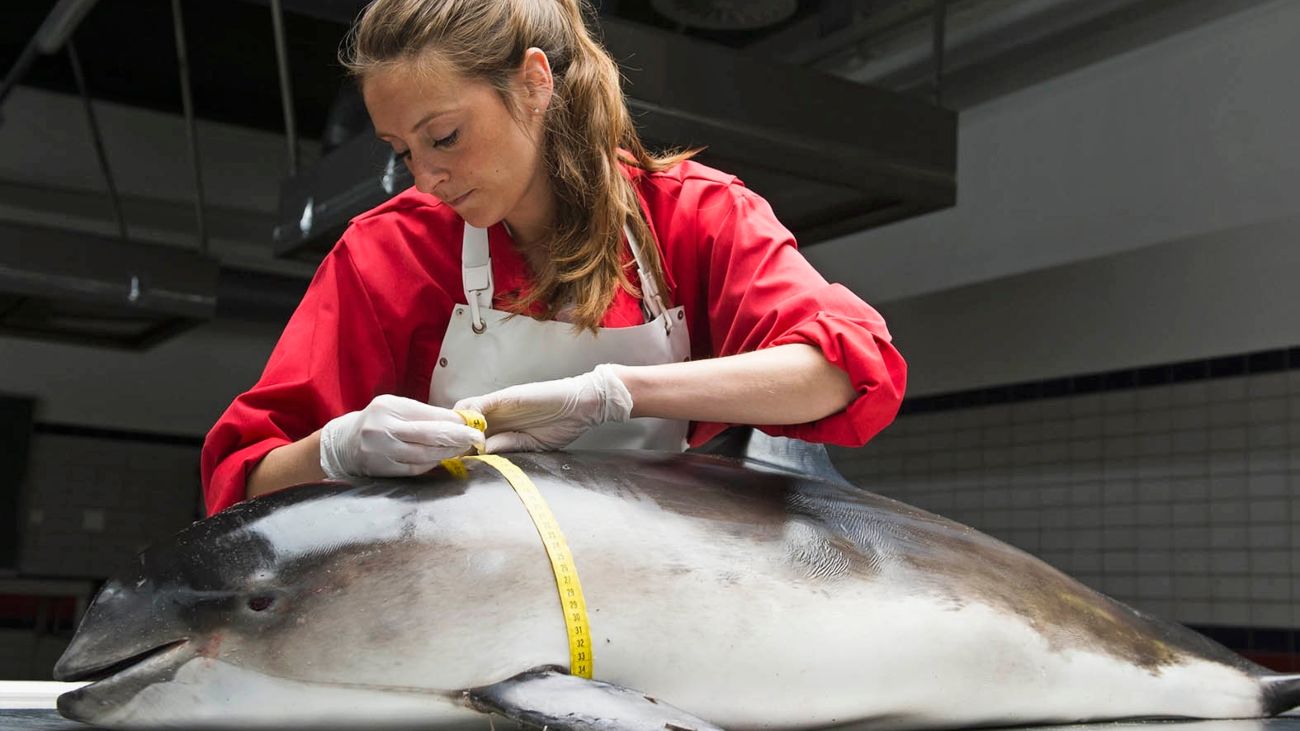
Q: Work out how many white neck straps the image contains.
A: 2